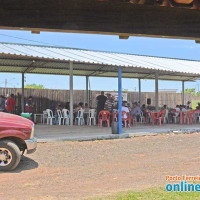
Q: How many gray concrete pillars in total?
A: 6